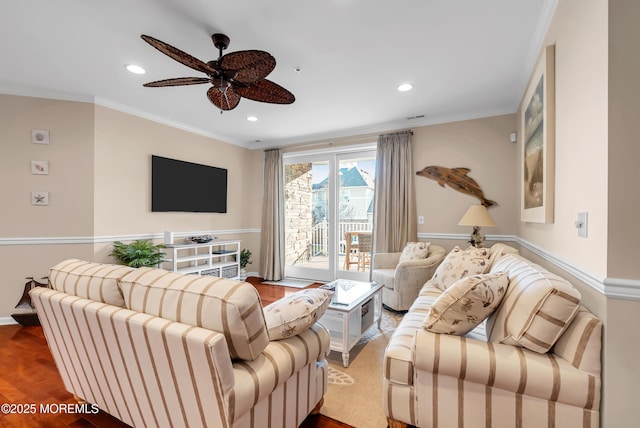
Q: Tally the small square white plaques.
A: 3